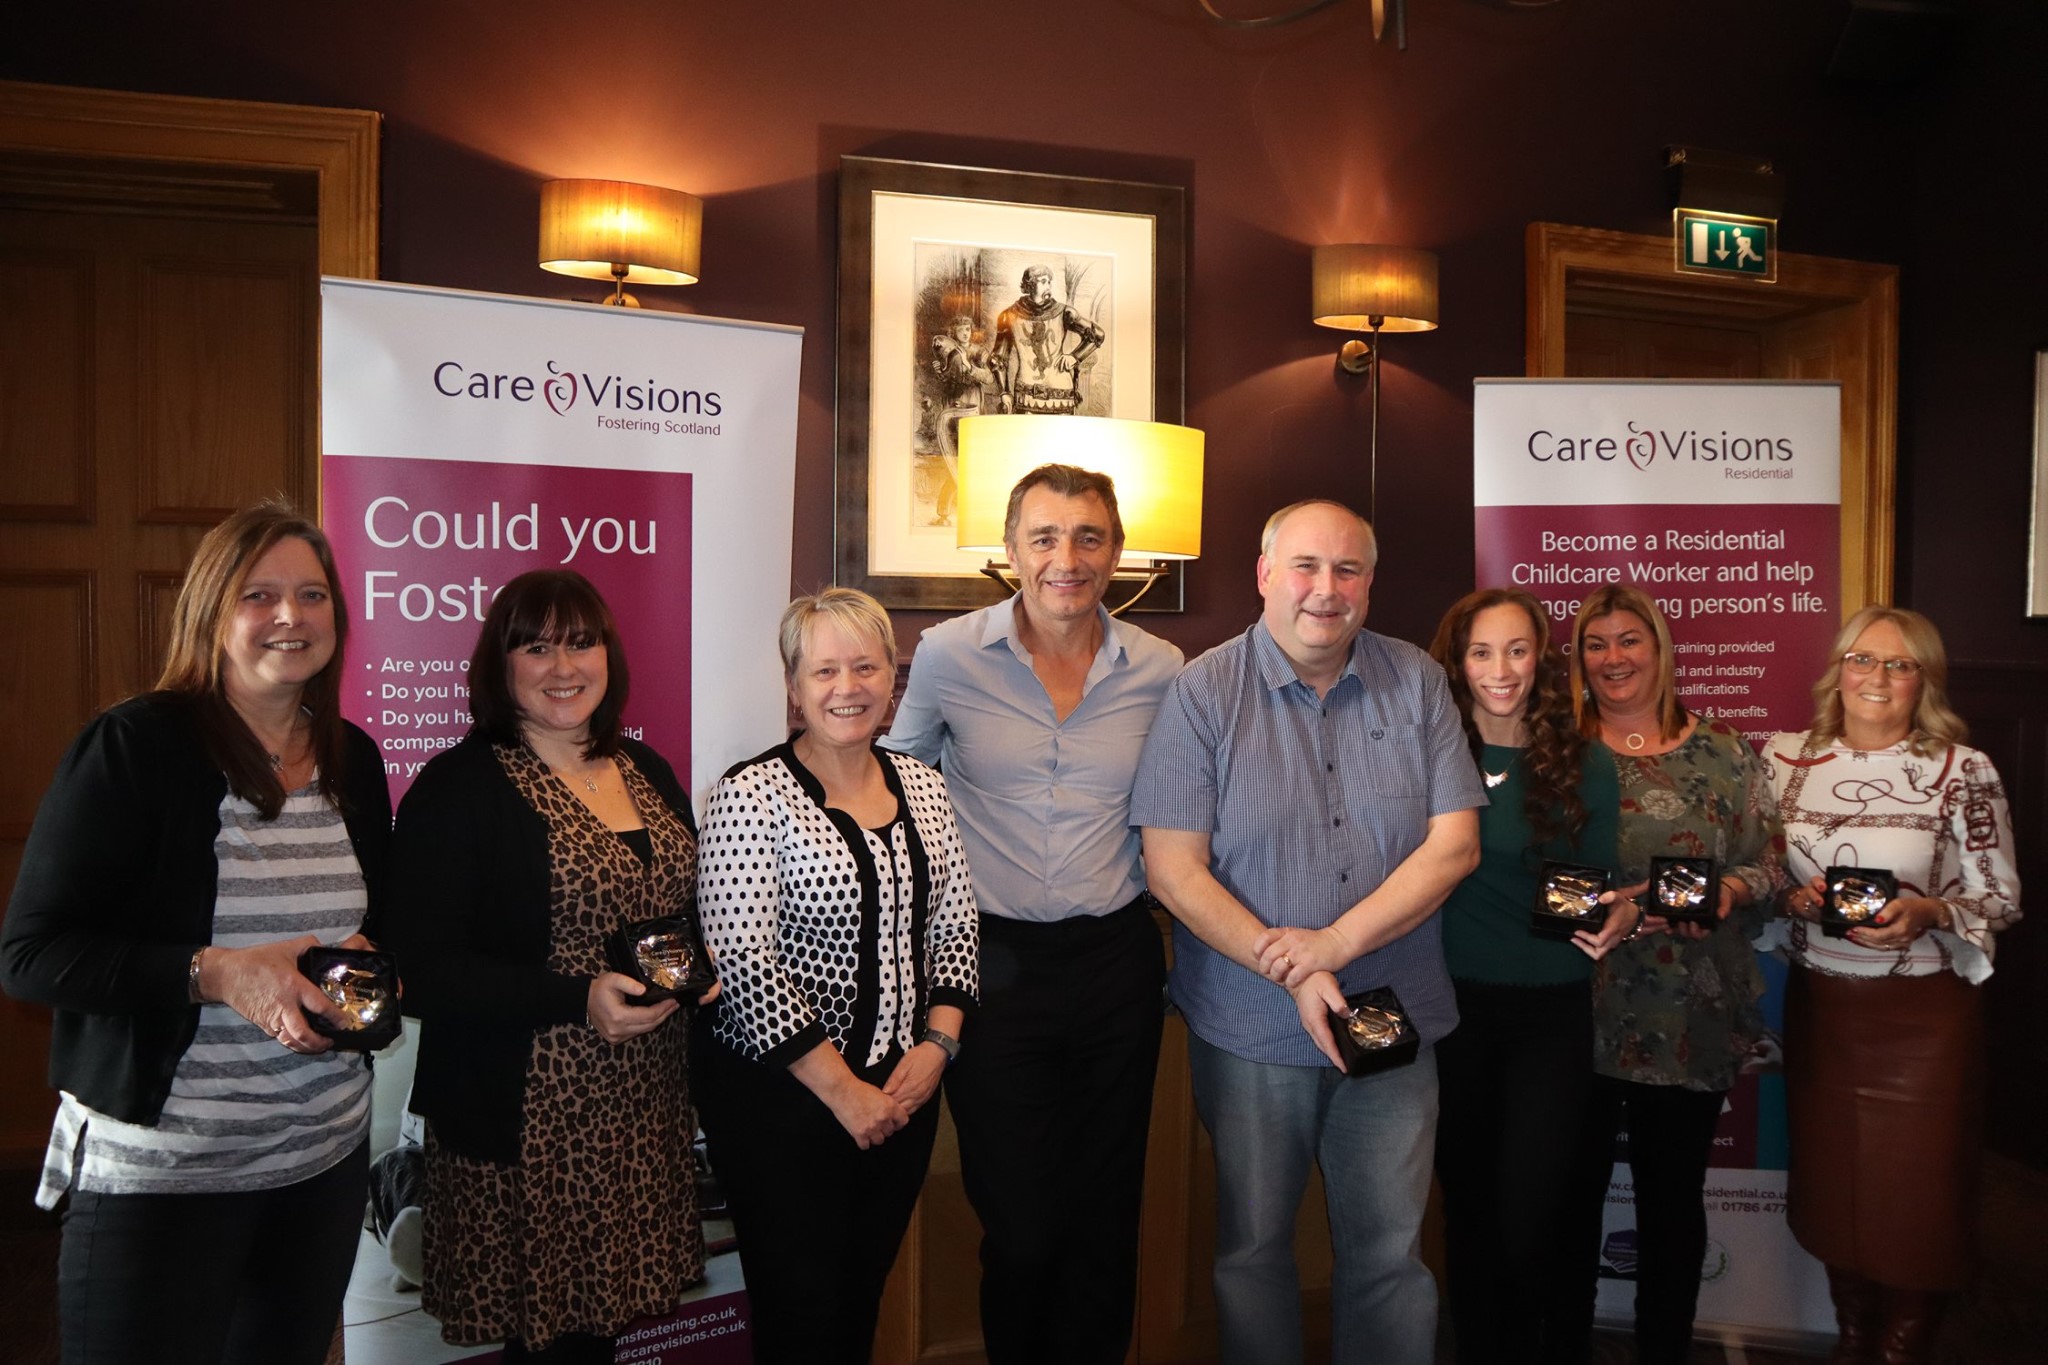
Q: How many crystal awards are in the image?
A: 6